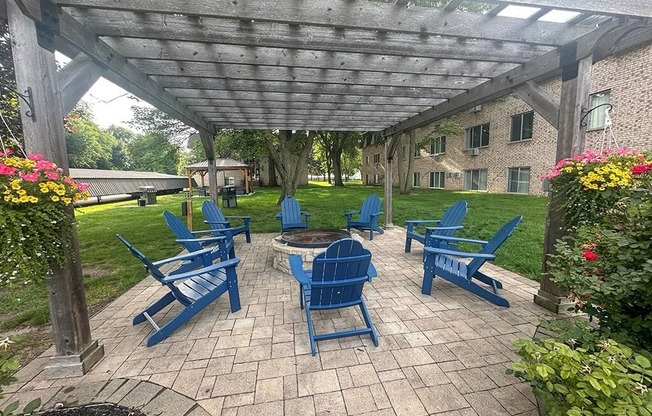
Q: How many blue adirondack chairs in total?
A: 8